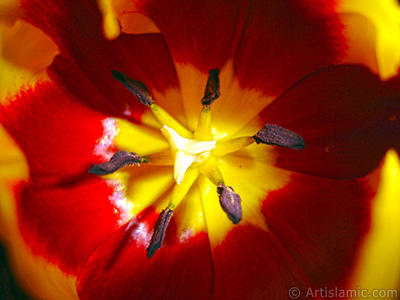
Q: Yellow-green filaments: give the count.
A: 6